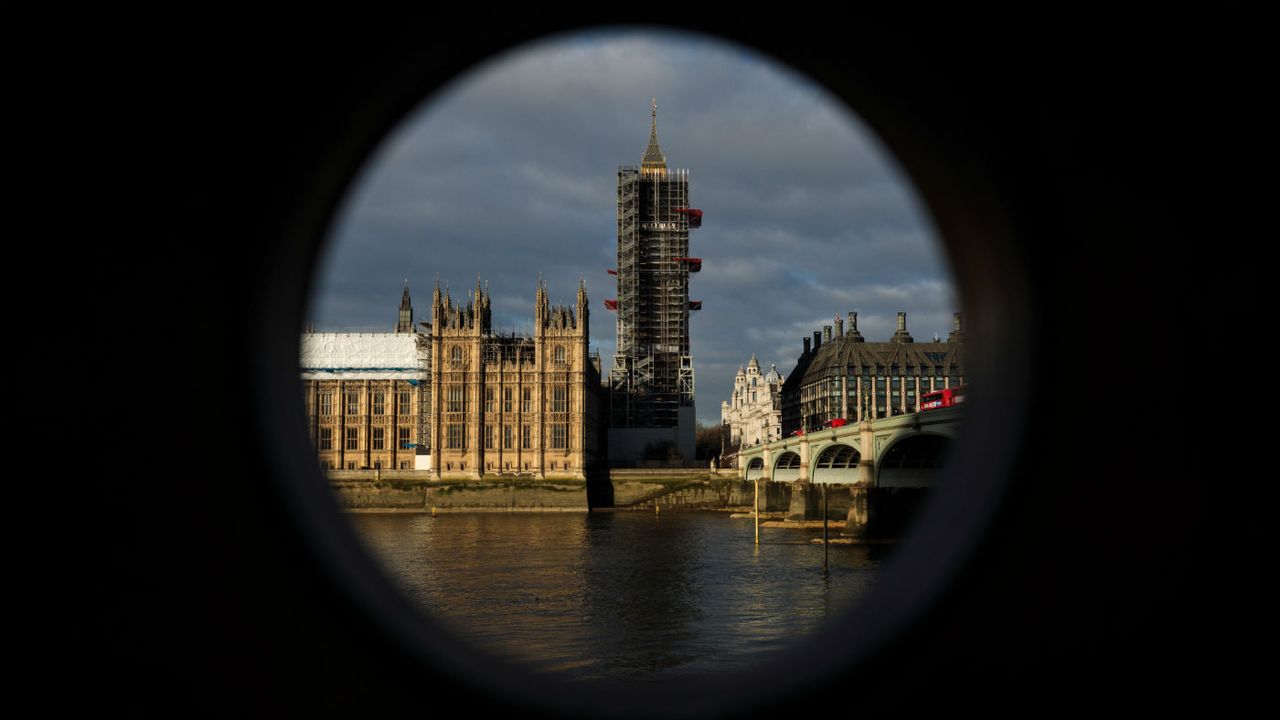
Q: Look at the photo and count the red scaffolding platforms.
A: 5